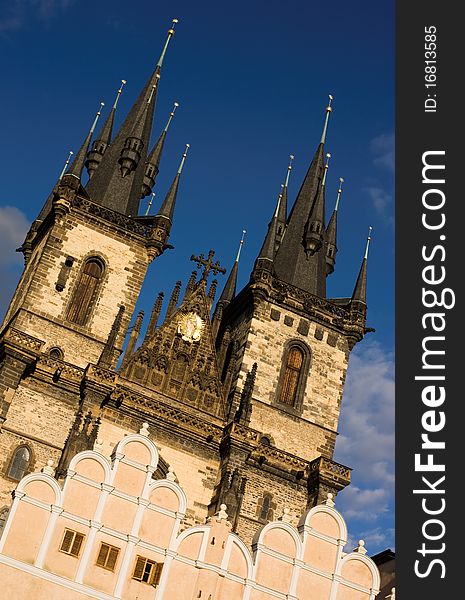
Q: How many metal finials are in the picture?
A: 15